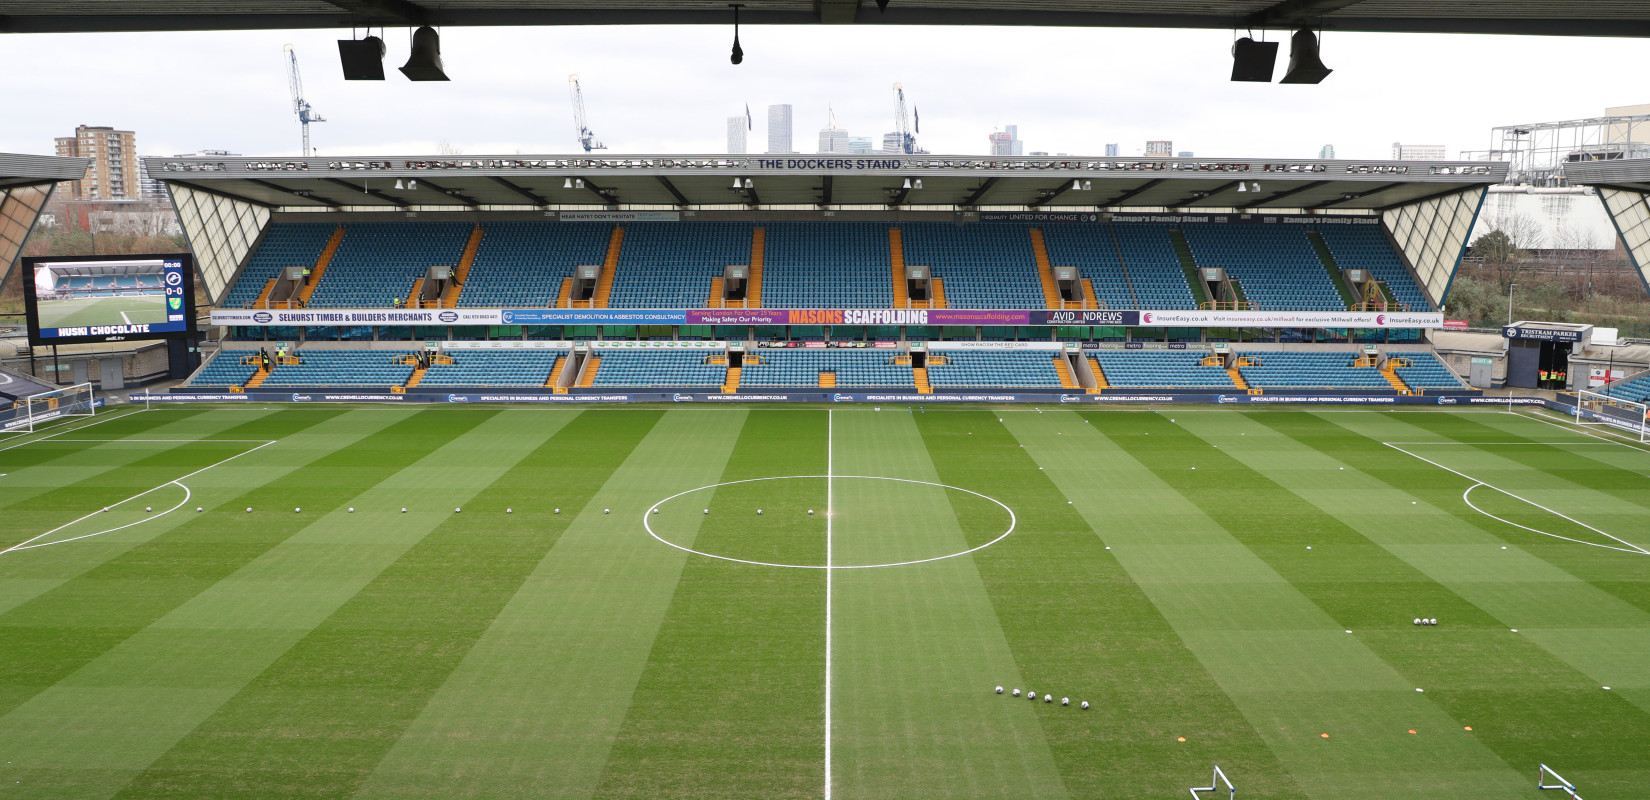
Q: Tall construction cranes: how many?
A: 3